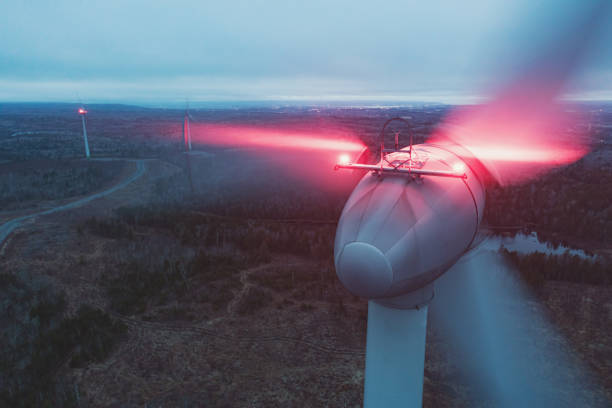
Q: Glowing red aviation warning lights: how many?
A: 3